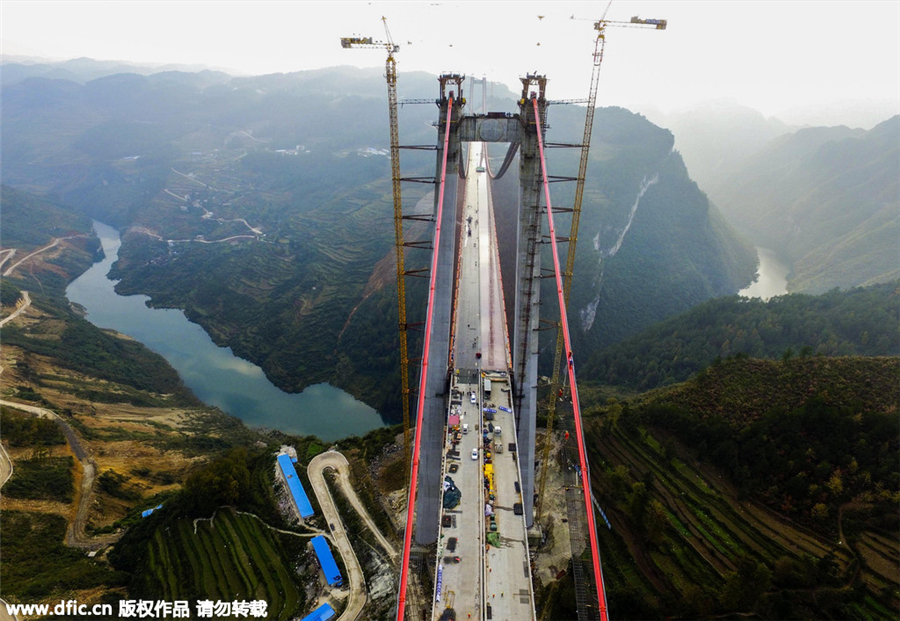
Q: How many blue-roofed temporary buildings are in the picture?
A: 4